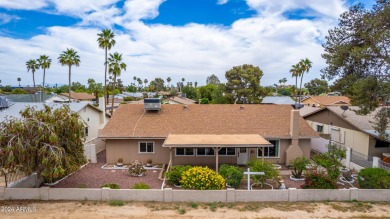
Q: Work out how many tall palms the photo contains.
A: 7